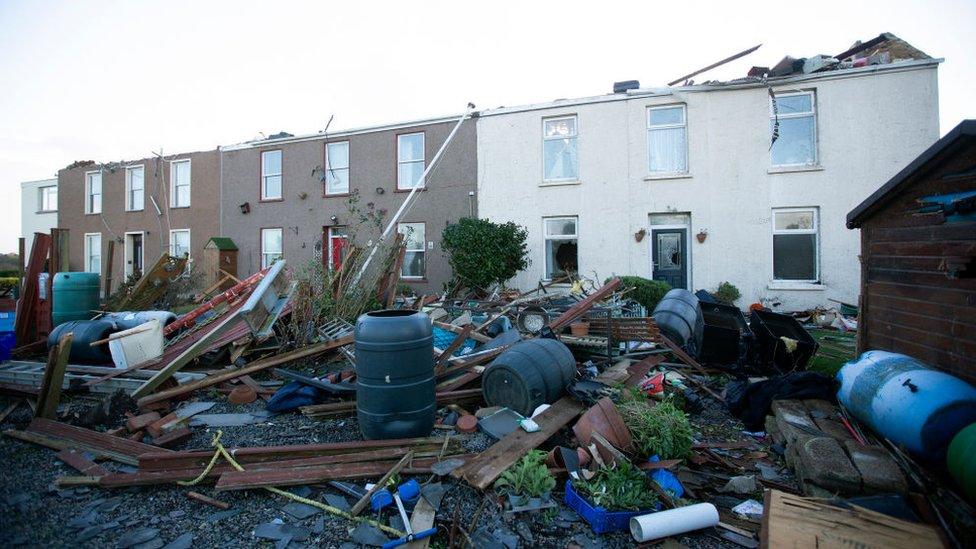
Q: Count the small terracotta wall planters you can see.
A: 2